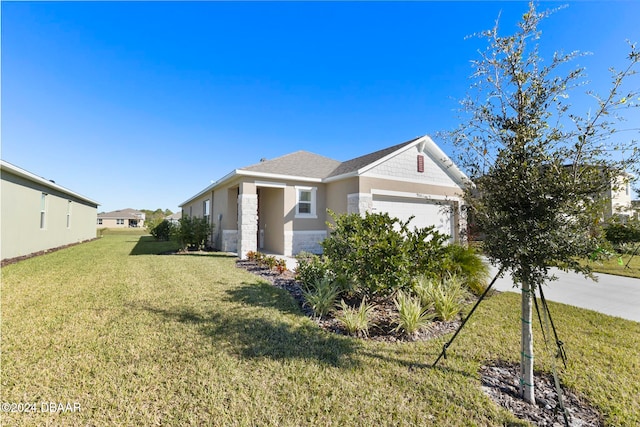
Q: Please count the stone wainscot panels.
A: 2